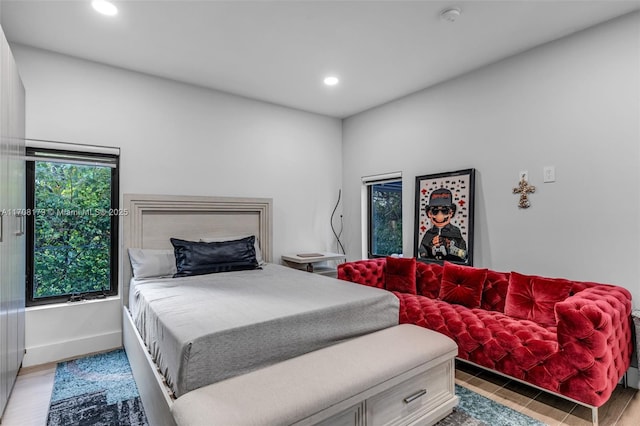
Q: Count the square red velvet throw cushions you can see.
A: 3